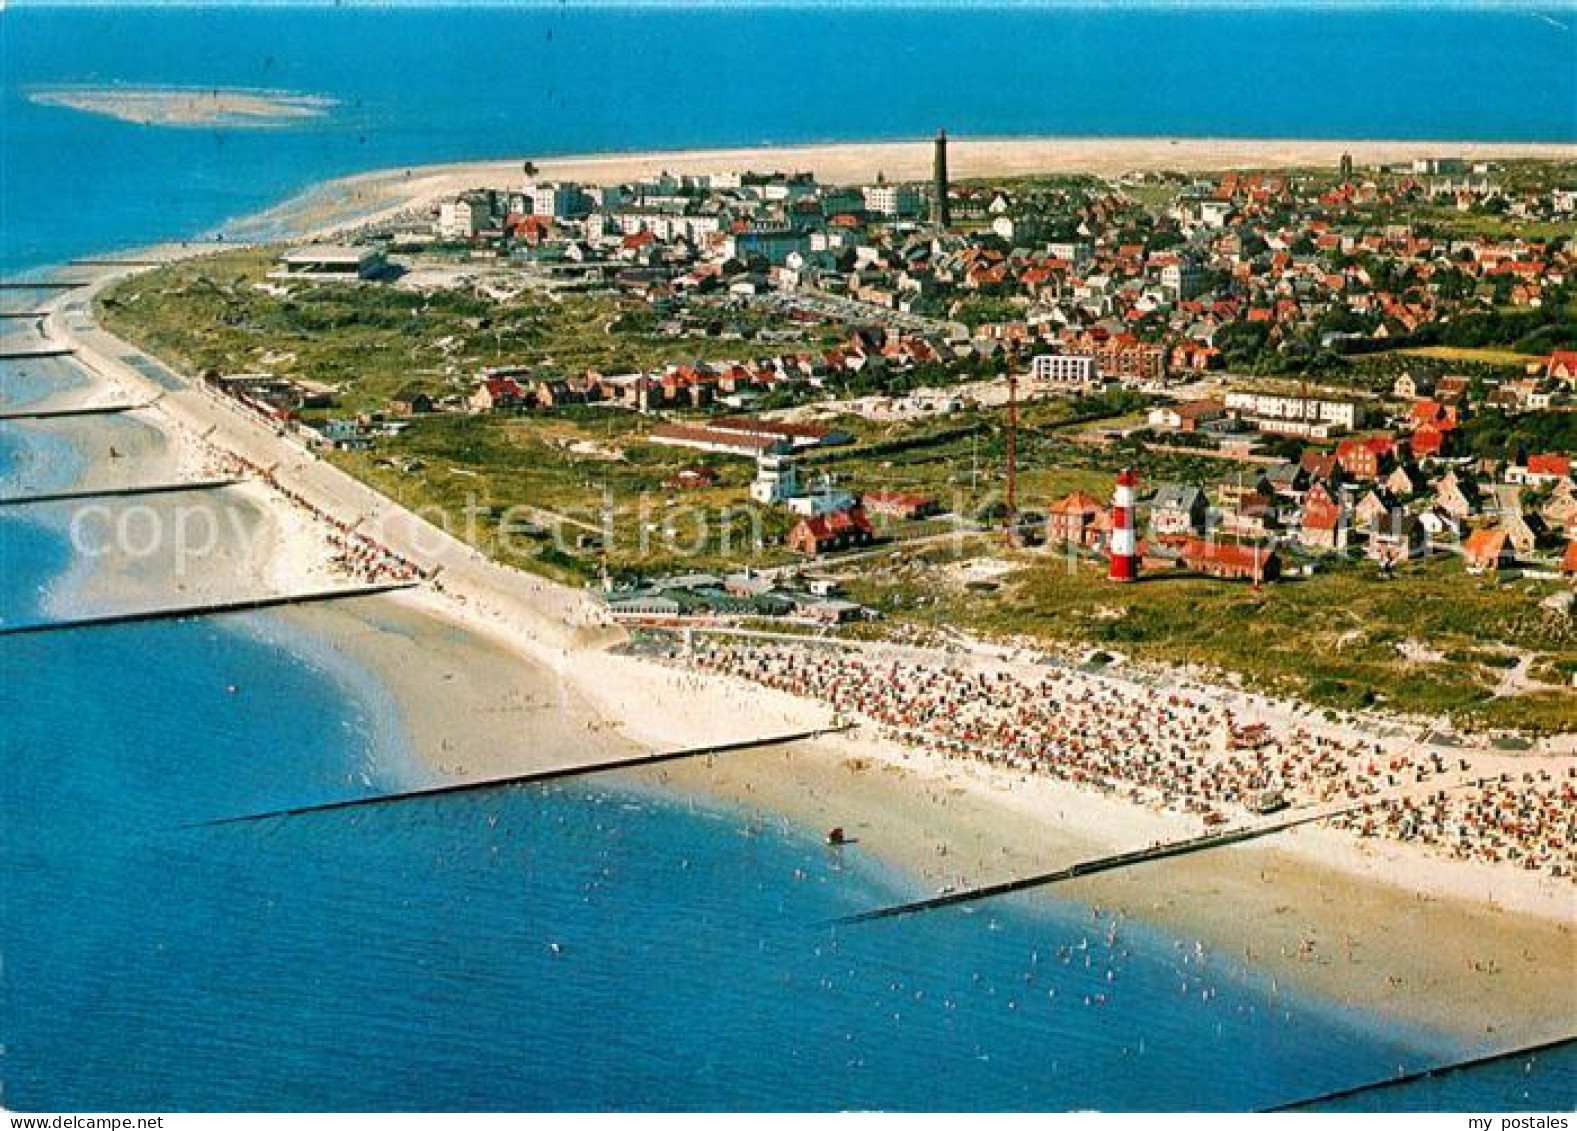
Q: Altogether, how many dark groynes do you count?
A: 10